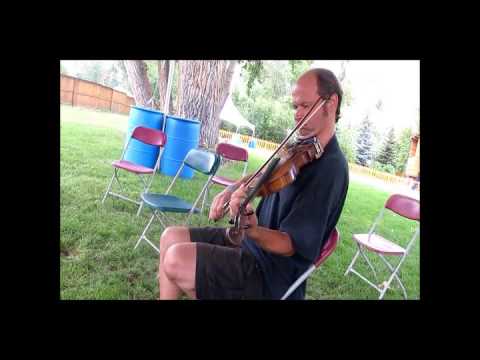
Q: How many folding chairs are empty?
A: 4